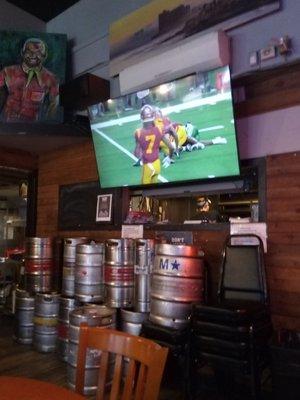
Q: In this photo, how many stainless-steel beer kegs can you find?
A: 11